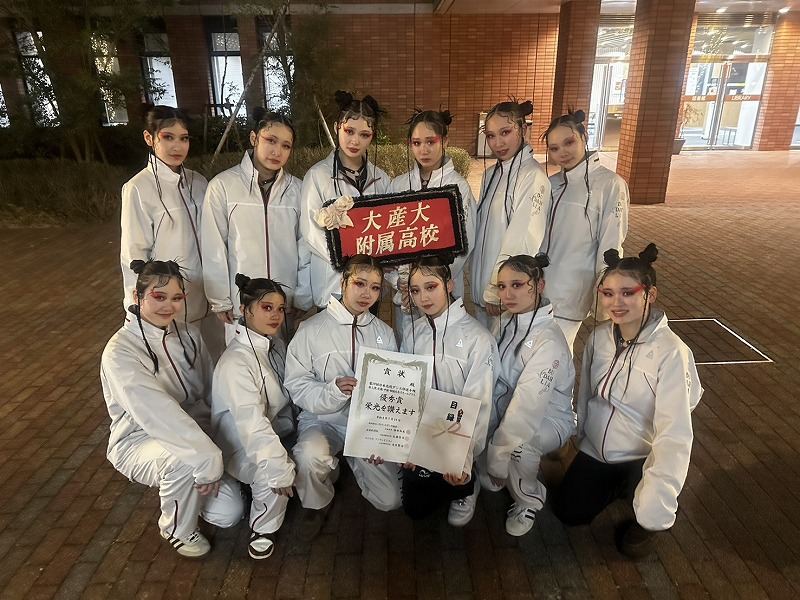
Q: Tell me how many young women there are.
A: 12